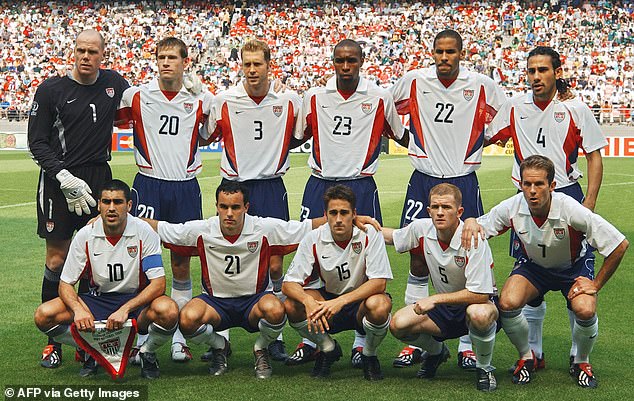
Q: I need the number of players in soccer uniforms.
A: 11